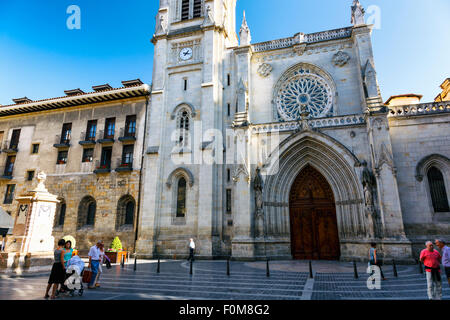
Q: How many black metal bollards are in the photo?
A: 10